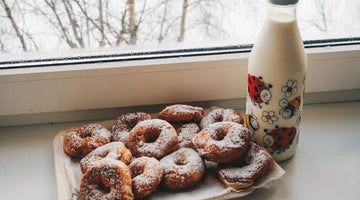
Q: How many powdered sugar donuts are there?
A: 12